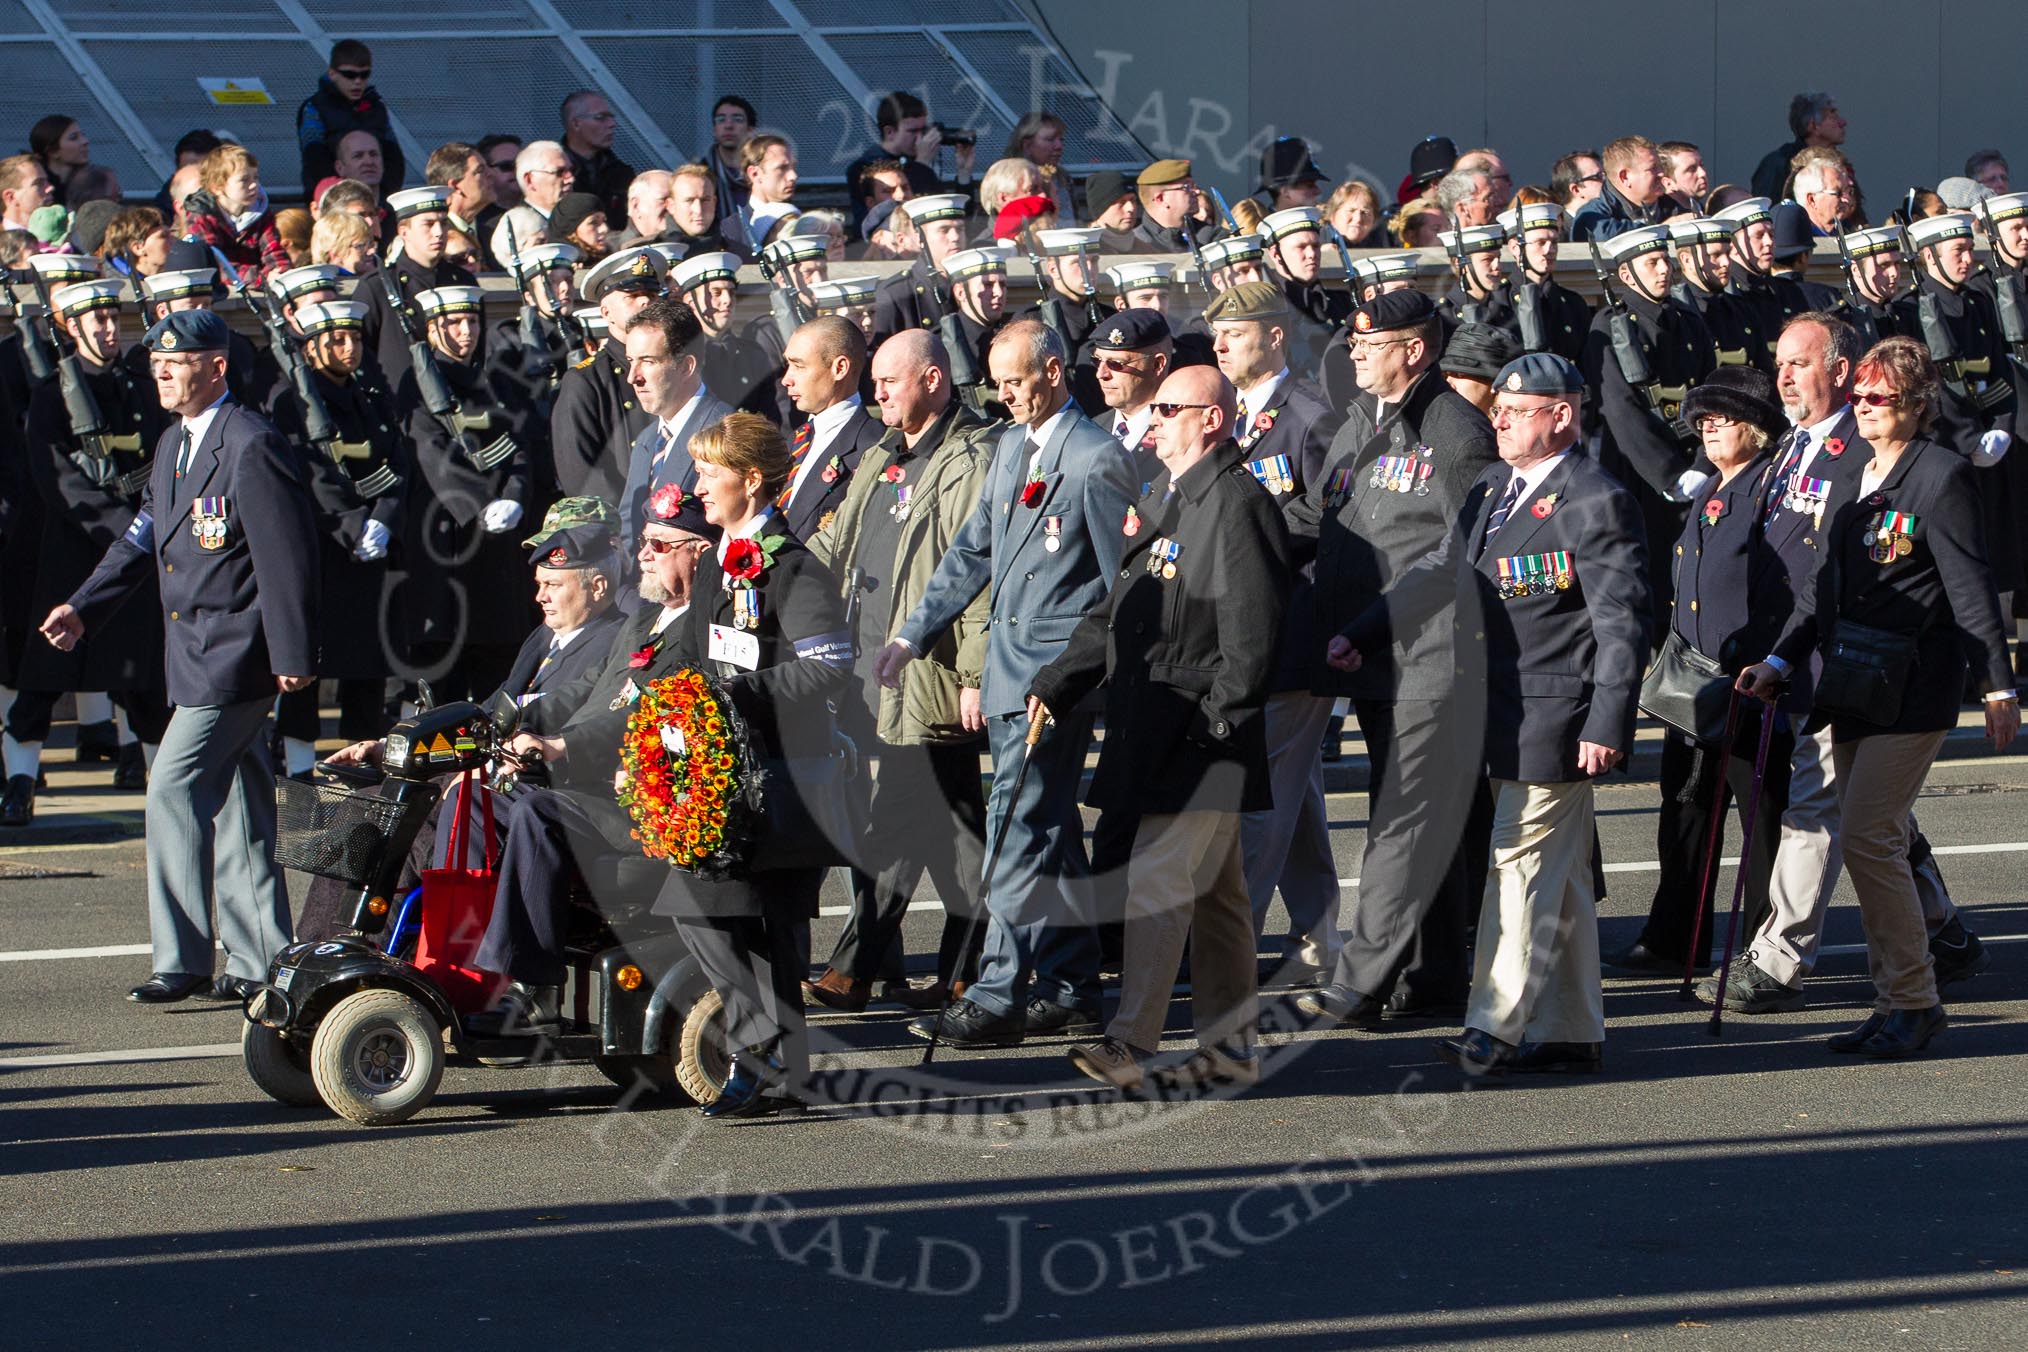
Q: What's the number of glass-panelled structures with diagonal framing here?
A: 1